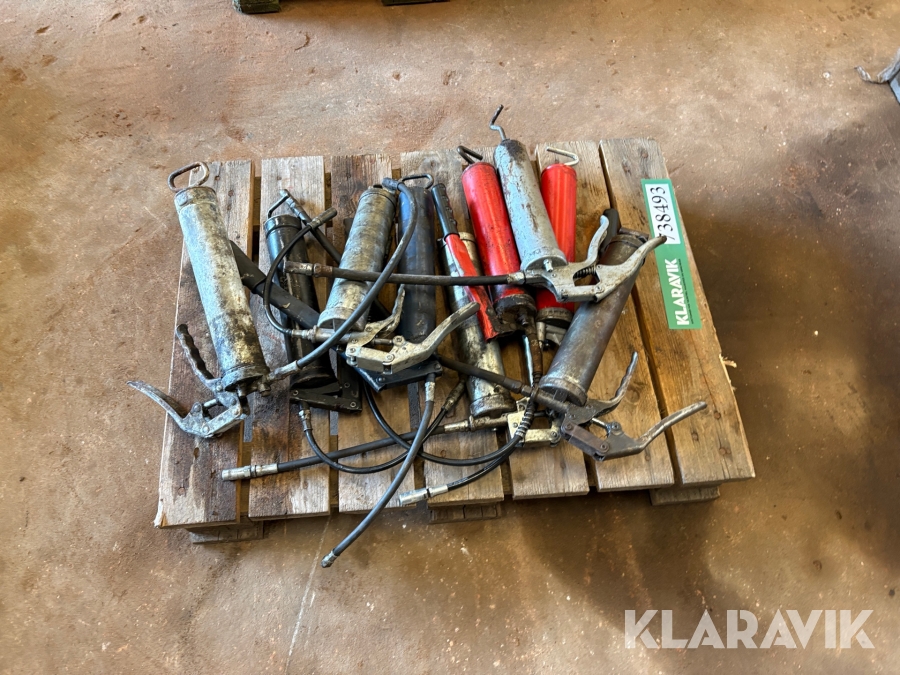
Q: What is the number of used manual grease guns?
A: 9